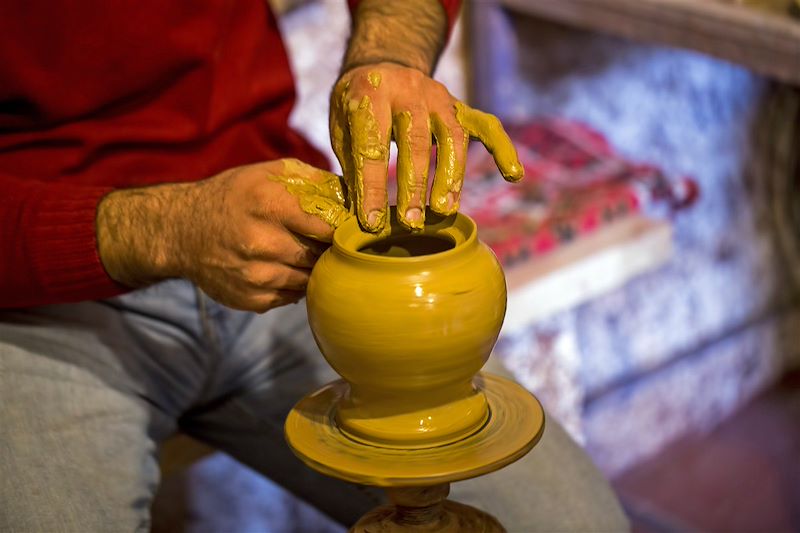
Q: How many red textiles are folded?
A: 1